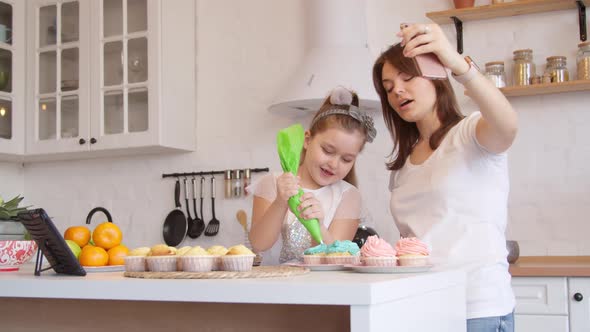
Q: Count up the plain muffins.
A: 6